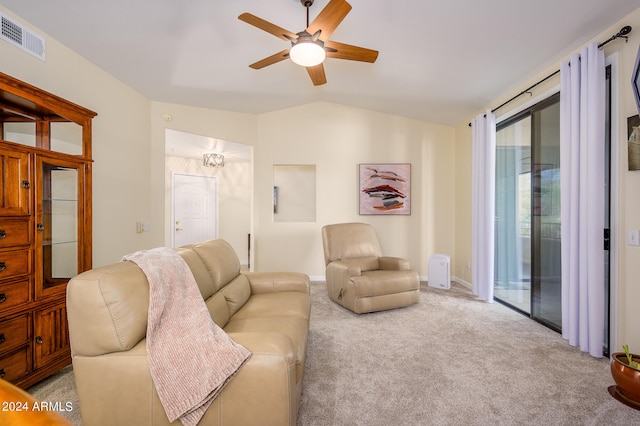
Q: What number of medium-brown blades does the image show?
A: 5